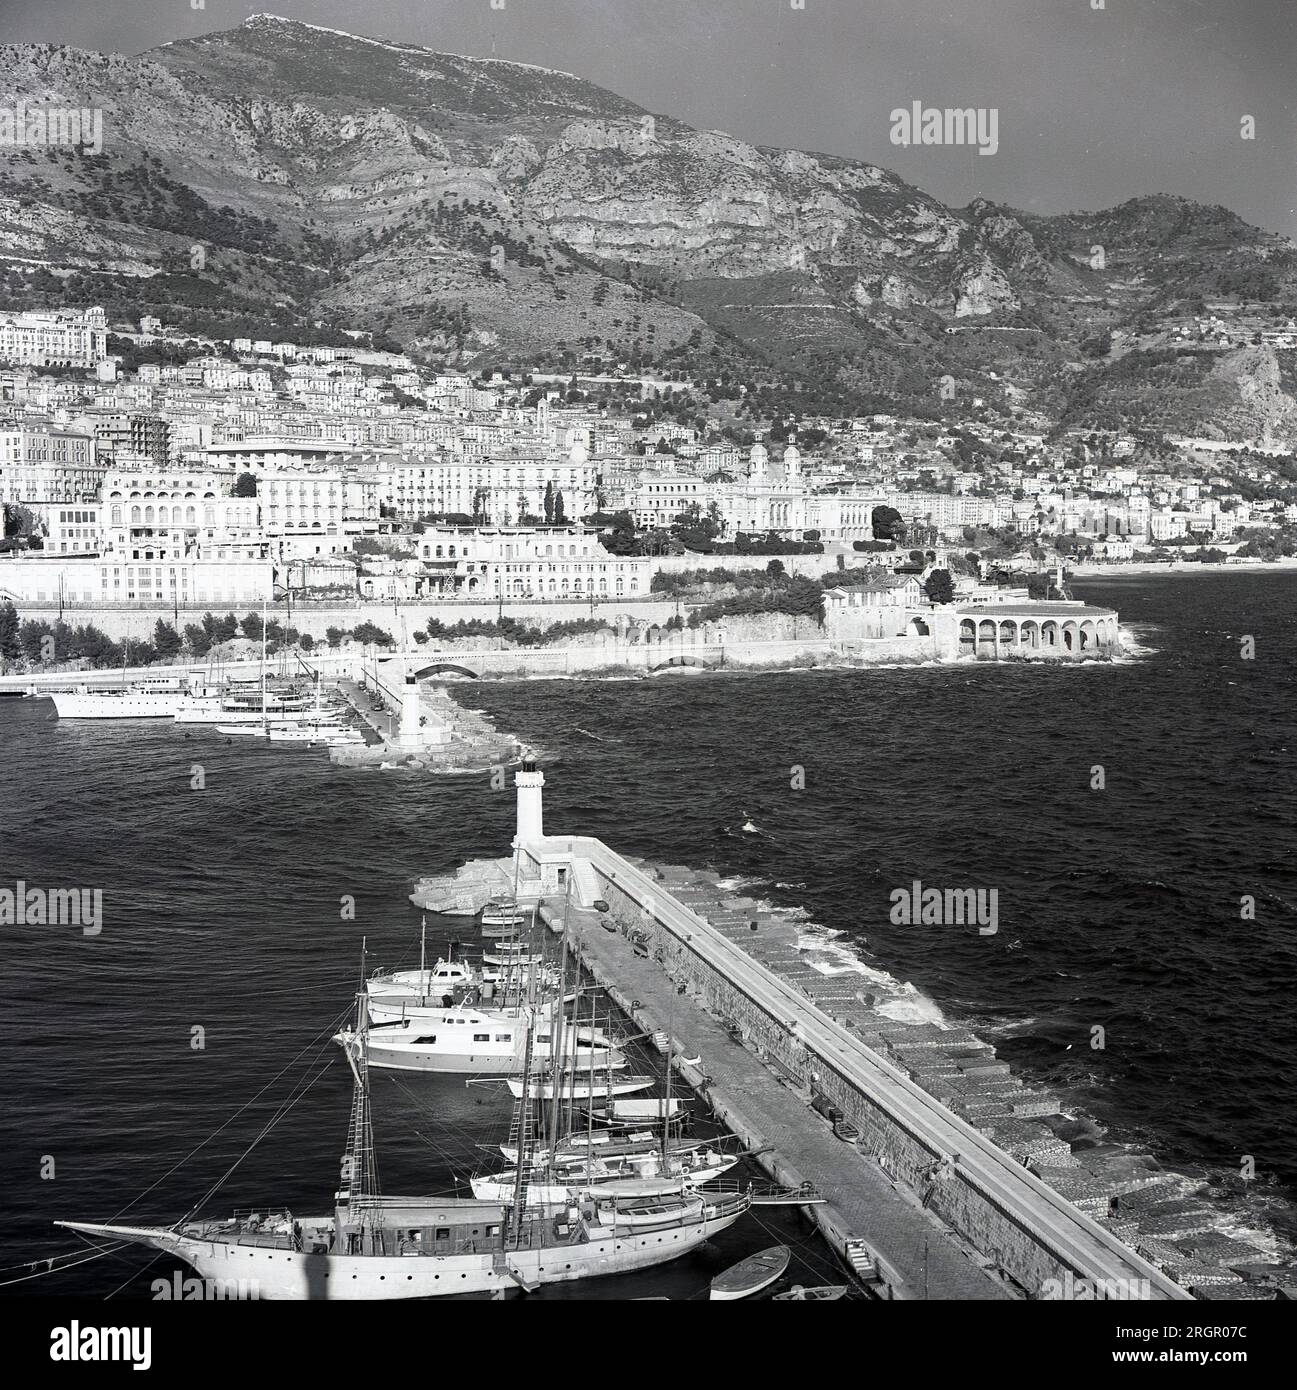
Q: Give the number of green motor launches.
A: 0